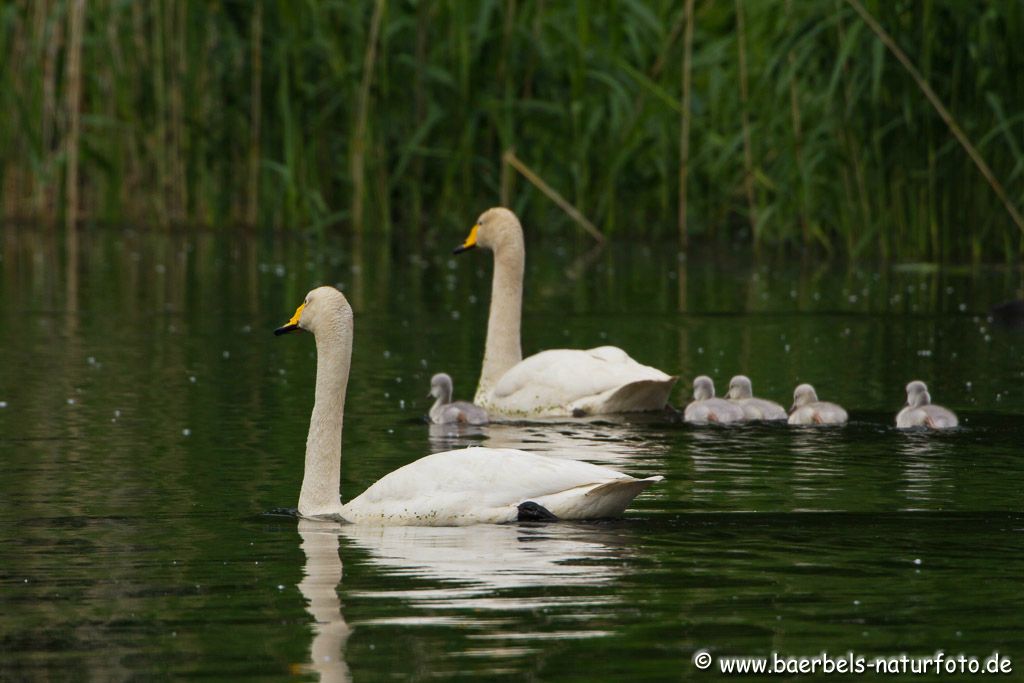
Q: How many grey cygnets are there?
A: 5